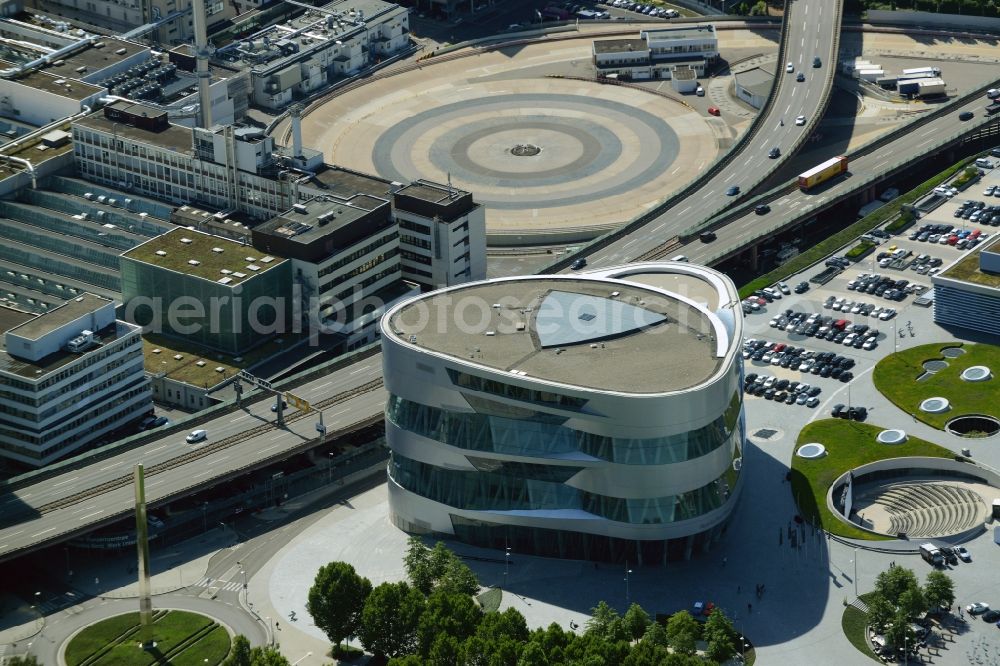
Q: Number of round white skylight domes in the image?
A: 4